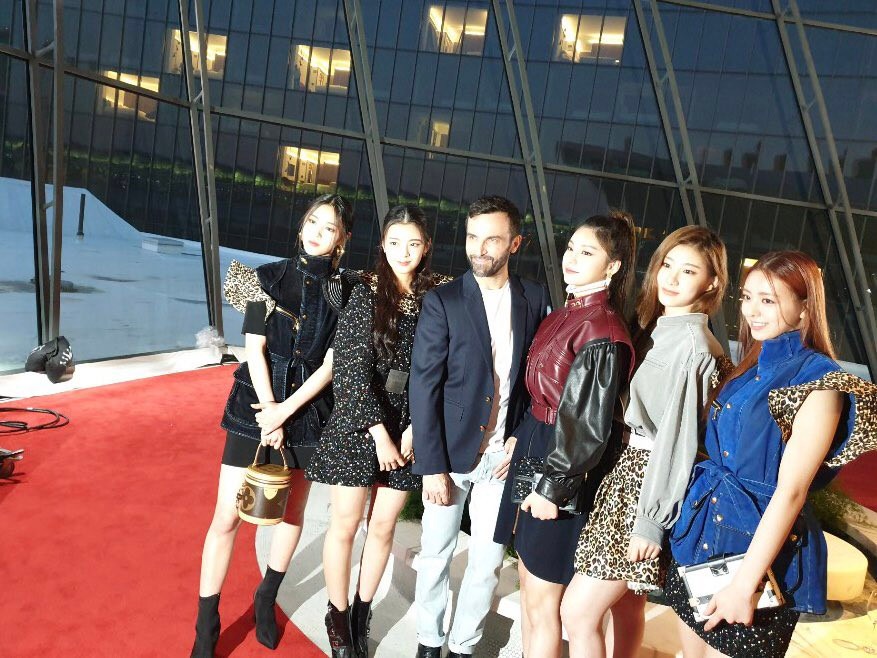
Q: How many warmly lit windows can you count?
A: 7